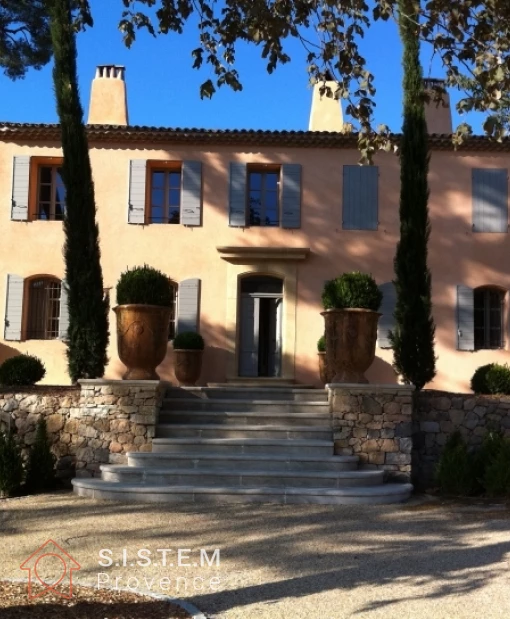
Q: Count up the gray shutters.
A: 14